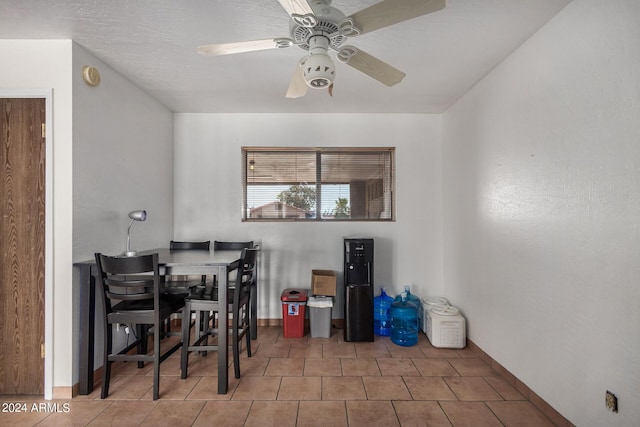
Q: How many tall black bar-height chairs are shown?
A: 4